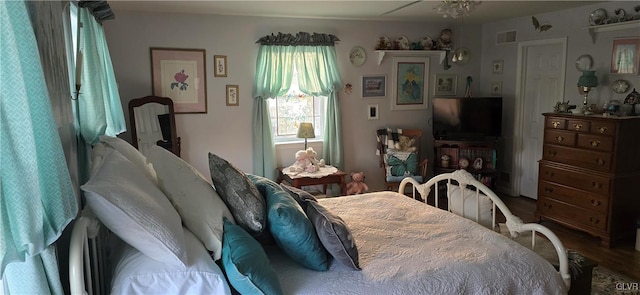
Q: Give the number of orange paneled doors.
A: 0